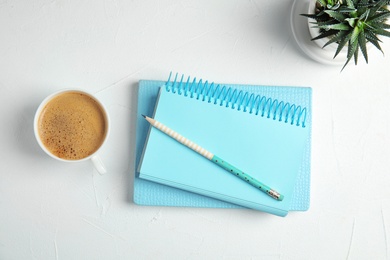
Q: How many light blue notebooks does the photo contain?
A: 2